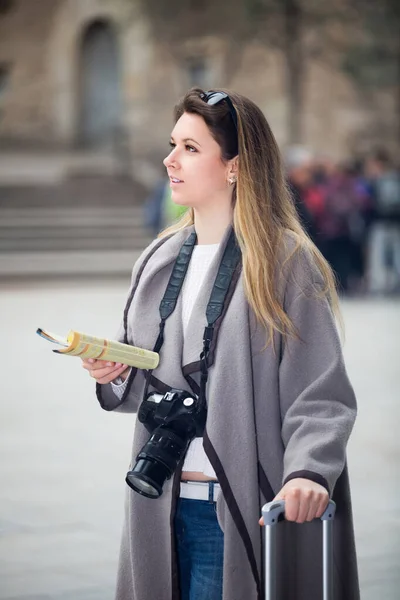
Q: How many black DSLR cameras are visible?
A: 1